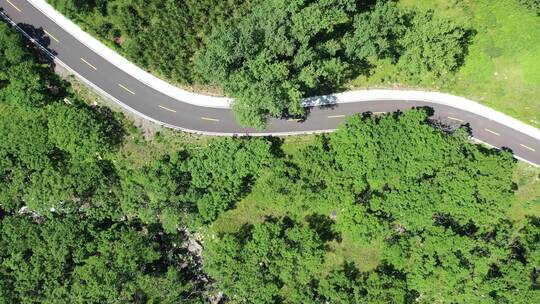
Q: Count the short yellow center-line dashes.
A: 12